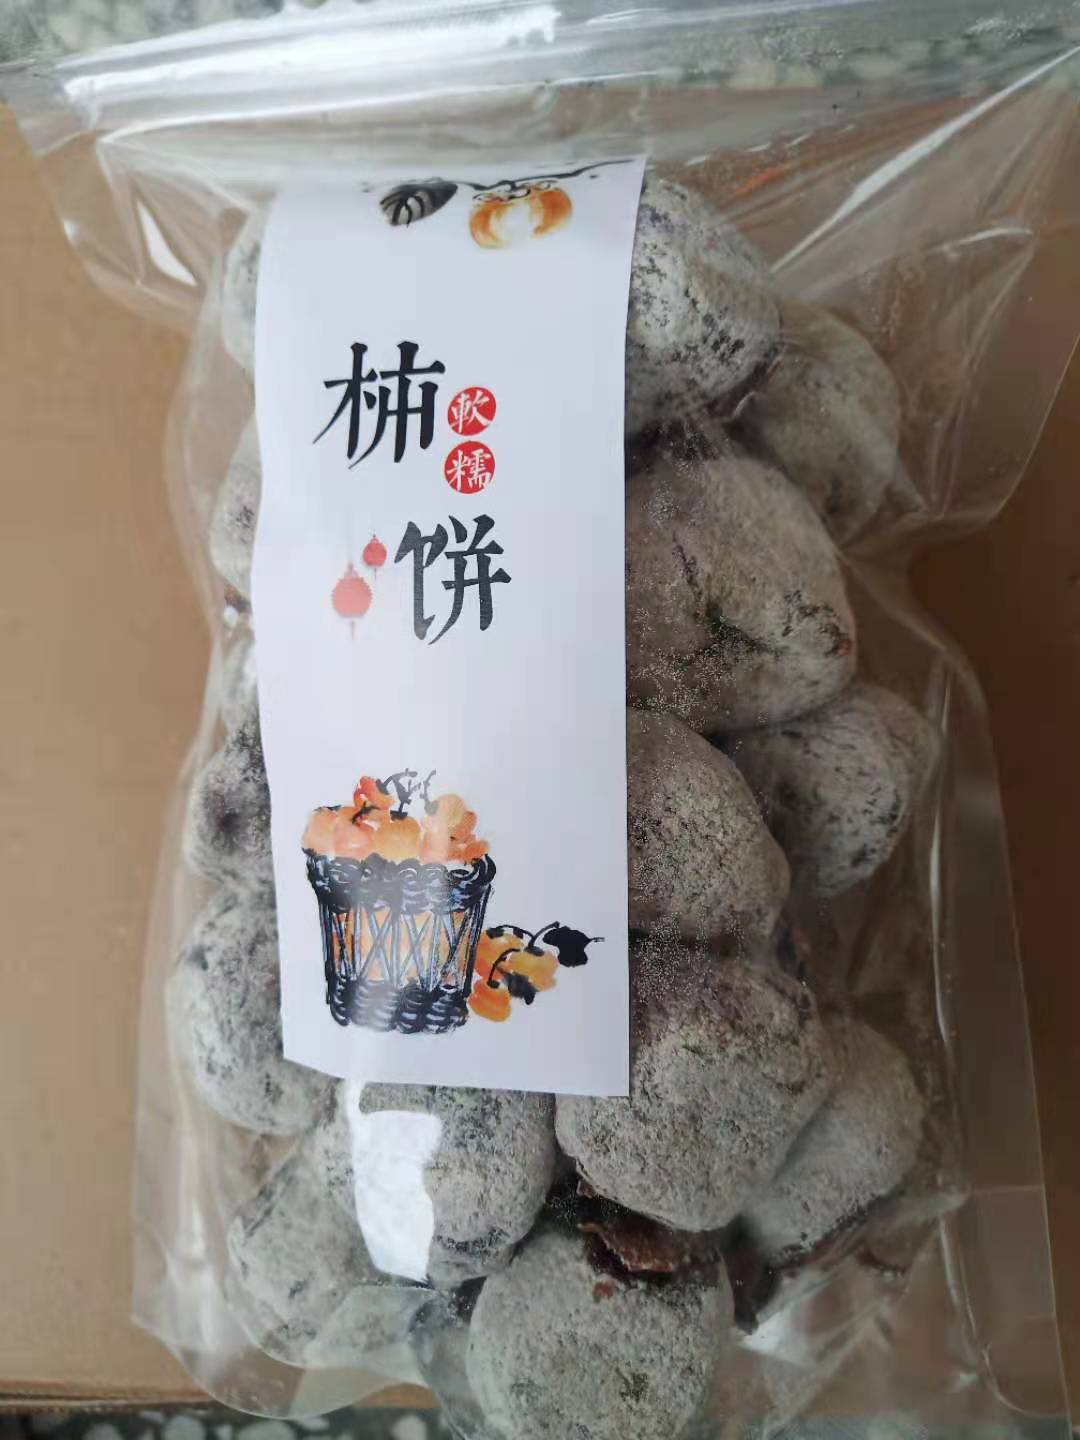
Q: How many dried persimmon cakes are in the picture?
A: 15